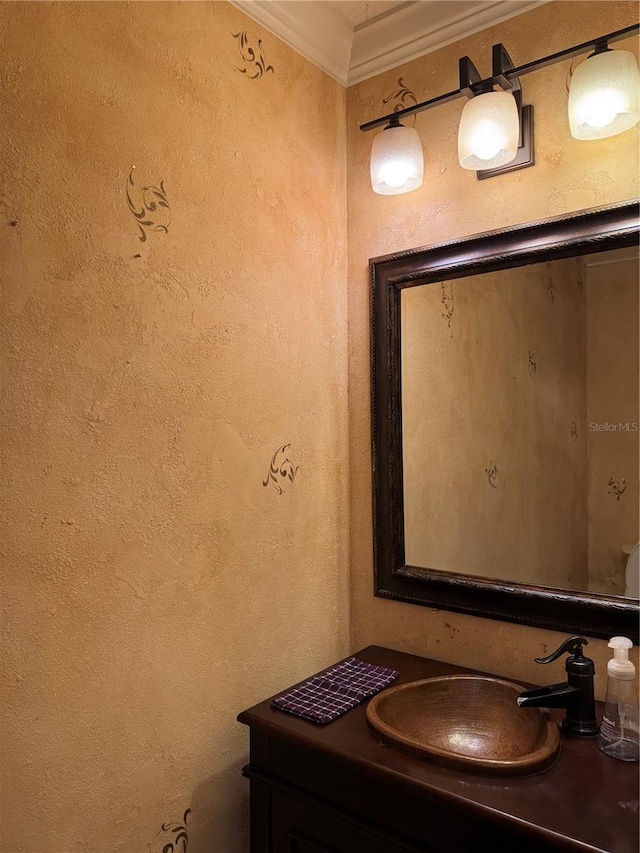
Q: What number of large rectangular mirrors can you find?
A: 1